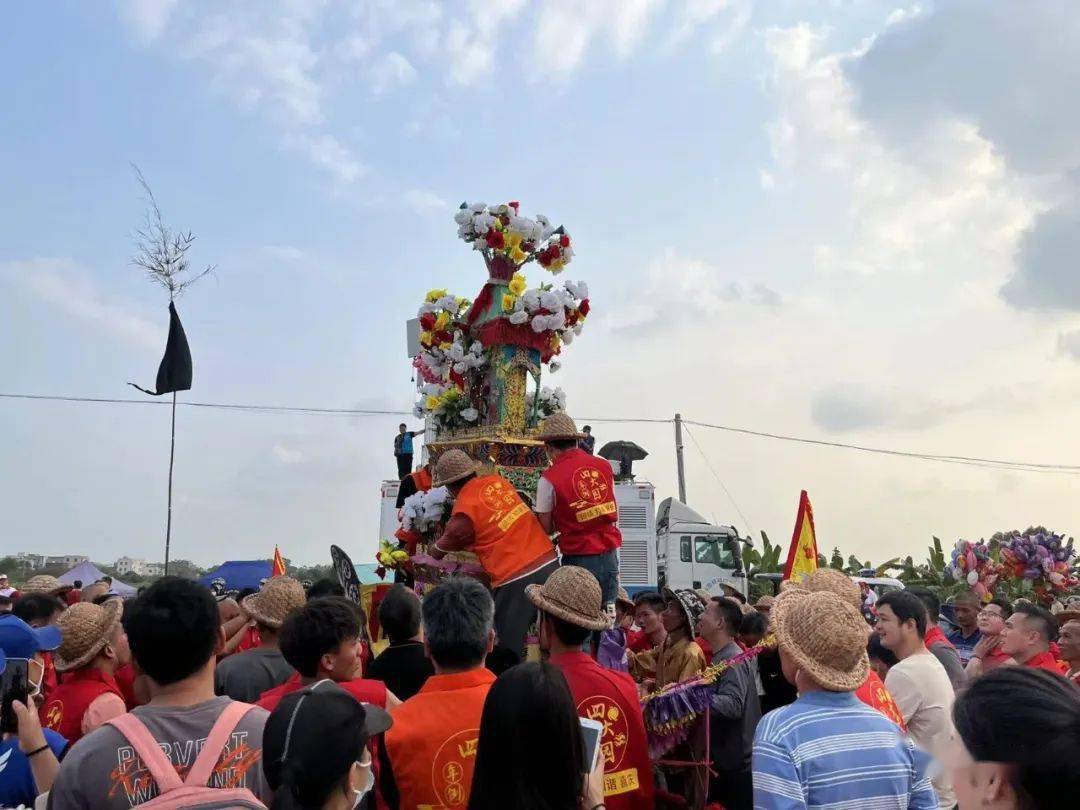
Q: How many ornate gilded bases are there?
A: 1